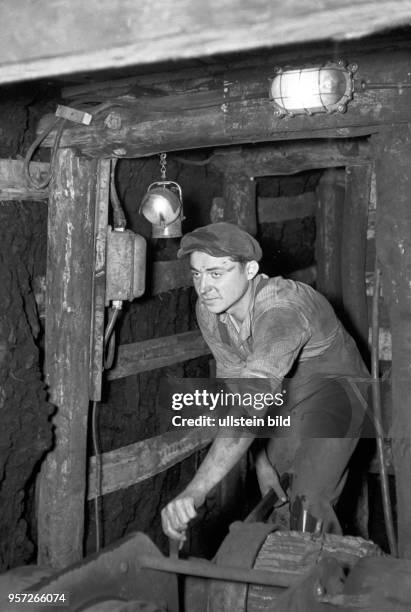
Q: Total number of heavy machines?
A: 1